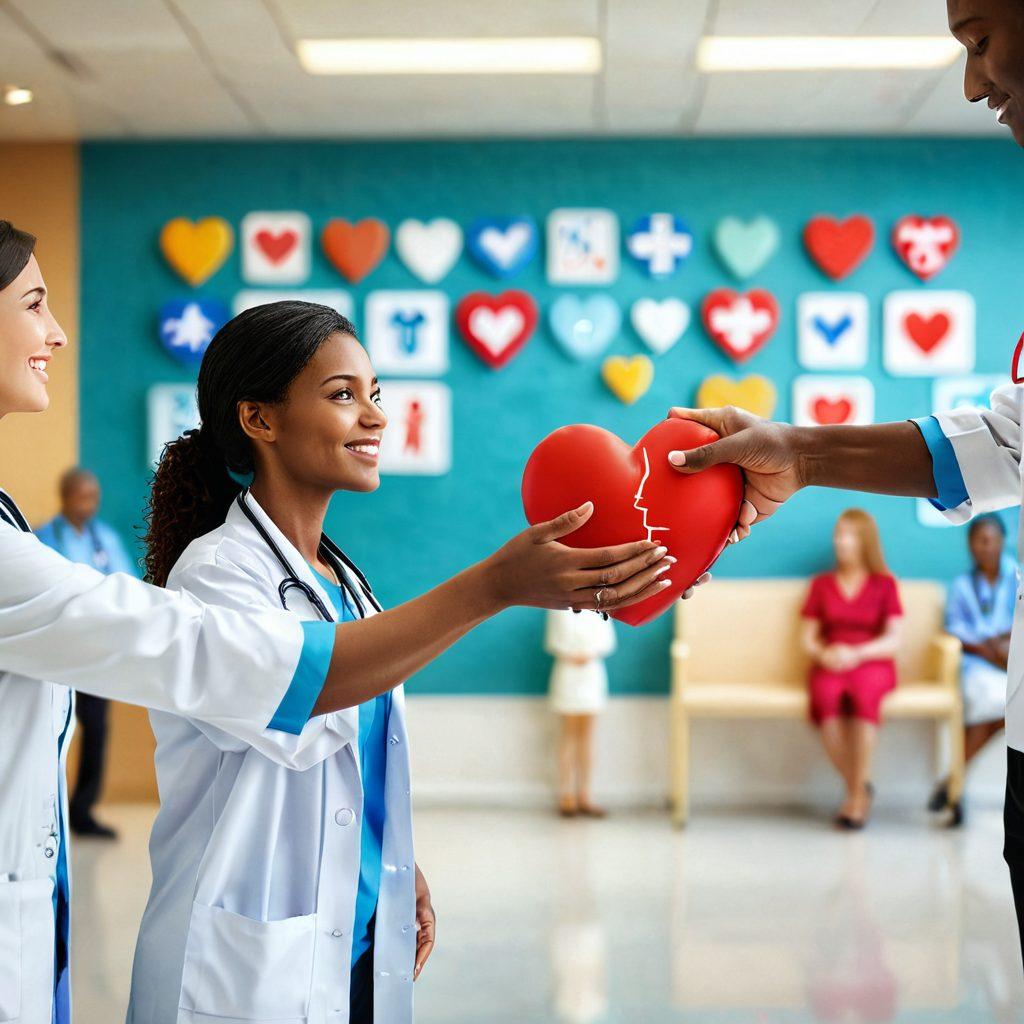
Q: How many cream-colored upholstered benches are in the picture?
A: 1